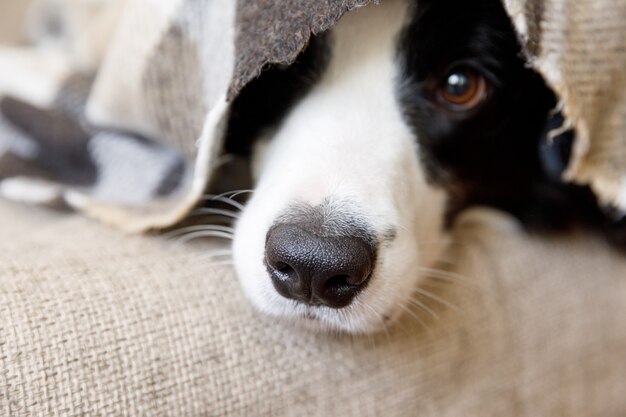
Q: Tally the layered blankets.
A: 1